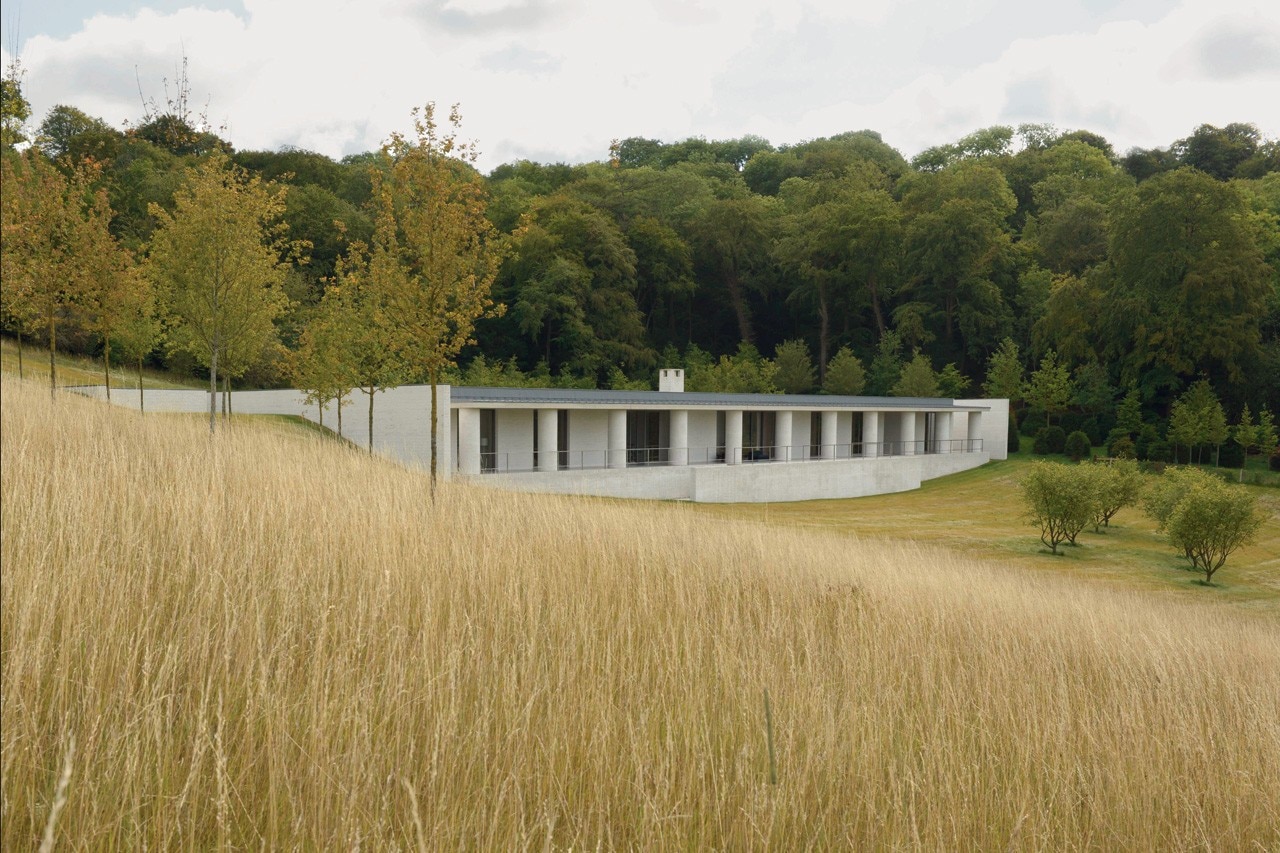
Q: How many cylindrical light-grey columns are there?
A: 11